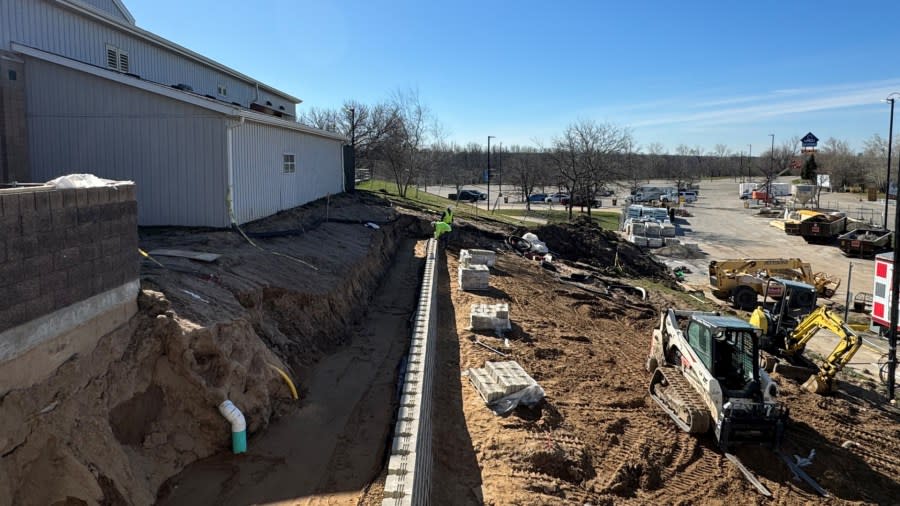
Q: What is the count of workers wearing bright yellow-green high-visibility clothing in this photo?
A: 2